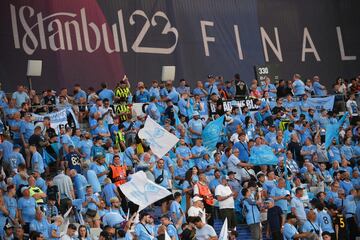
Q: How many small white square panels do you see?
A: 2